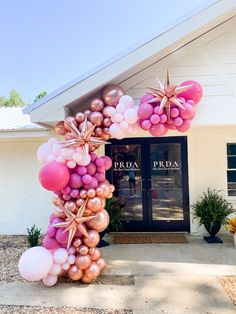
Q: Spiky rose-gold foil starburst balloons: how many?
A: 3